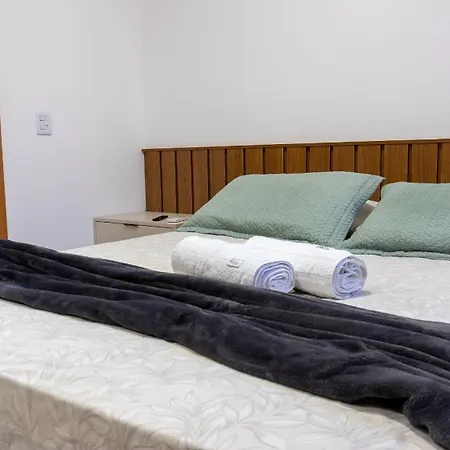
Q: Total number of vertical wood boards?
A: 15